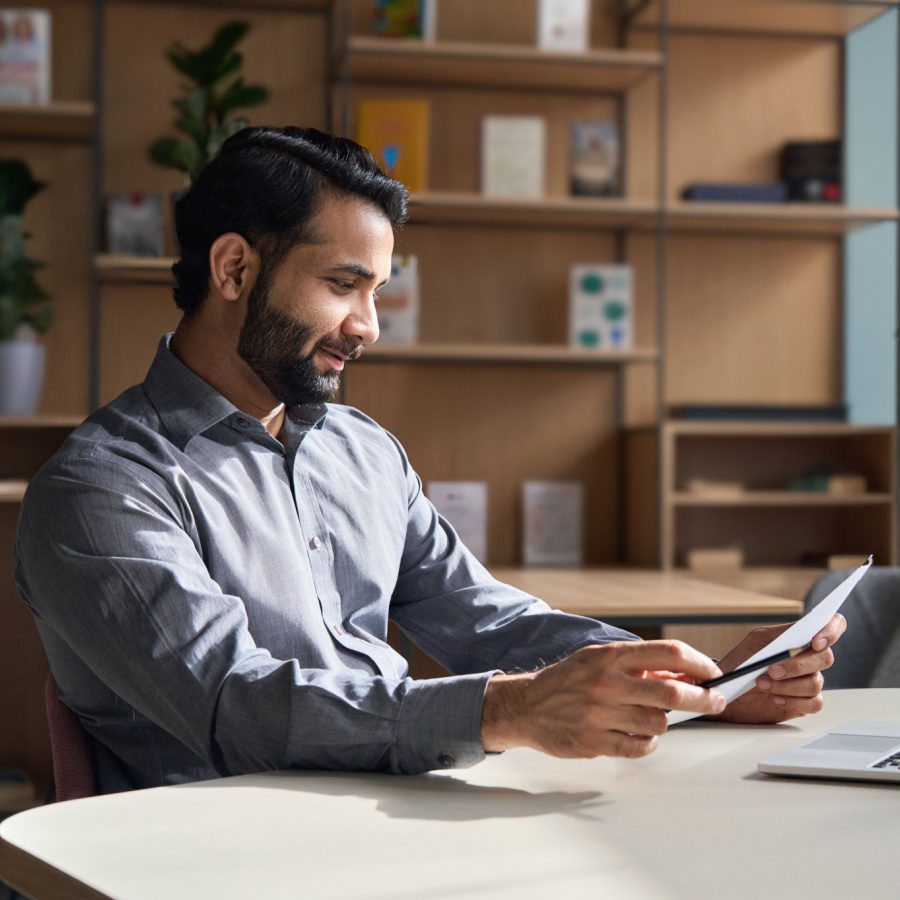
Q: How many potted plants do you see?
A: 2